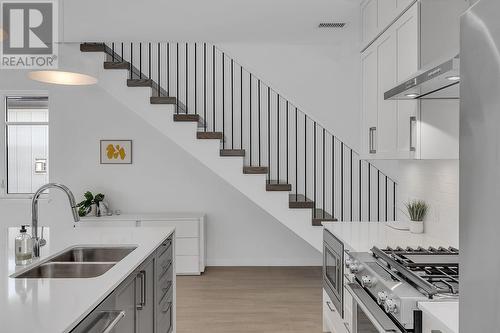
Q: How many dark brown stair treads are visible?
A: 11